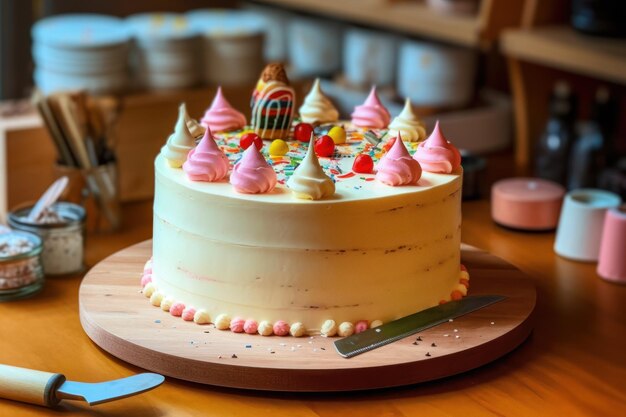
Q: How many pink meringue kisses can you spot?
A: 6